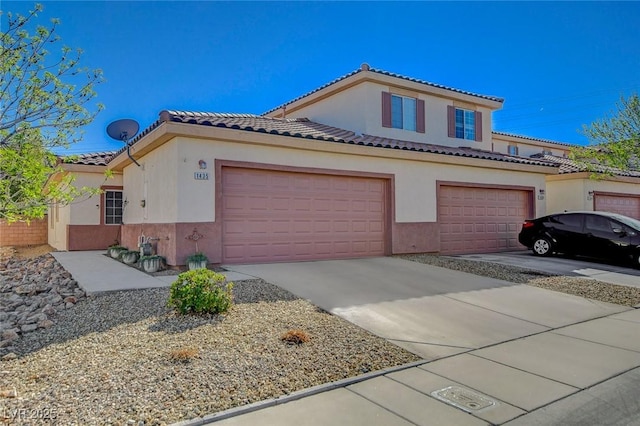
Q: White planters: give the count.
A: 4